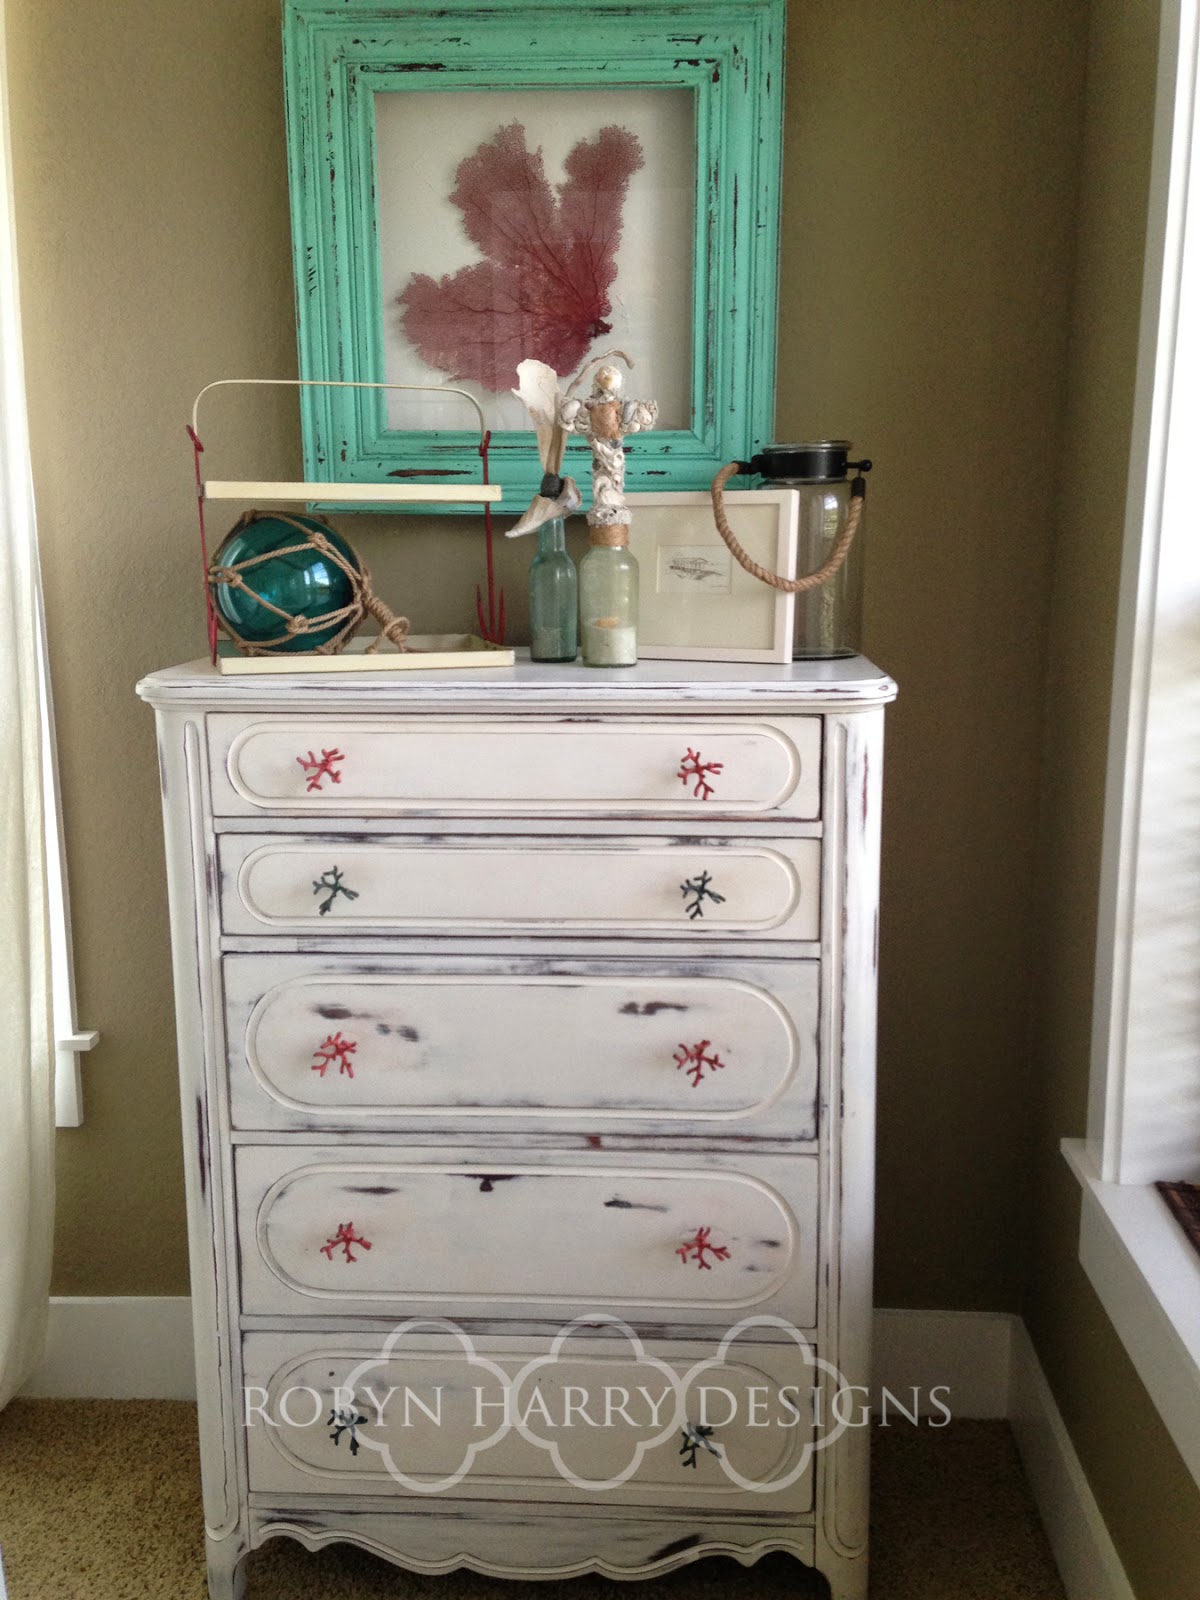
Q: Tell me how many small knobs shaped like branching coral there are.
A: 10